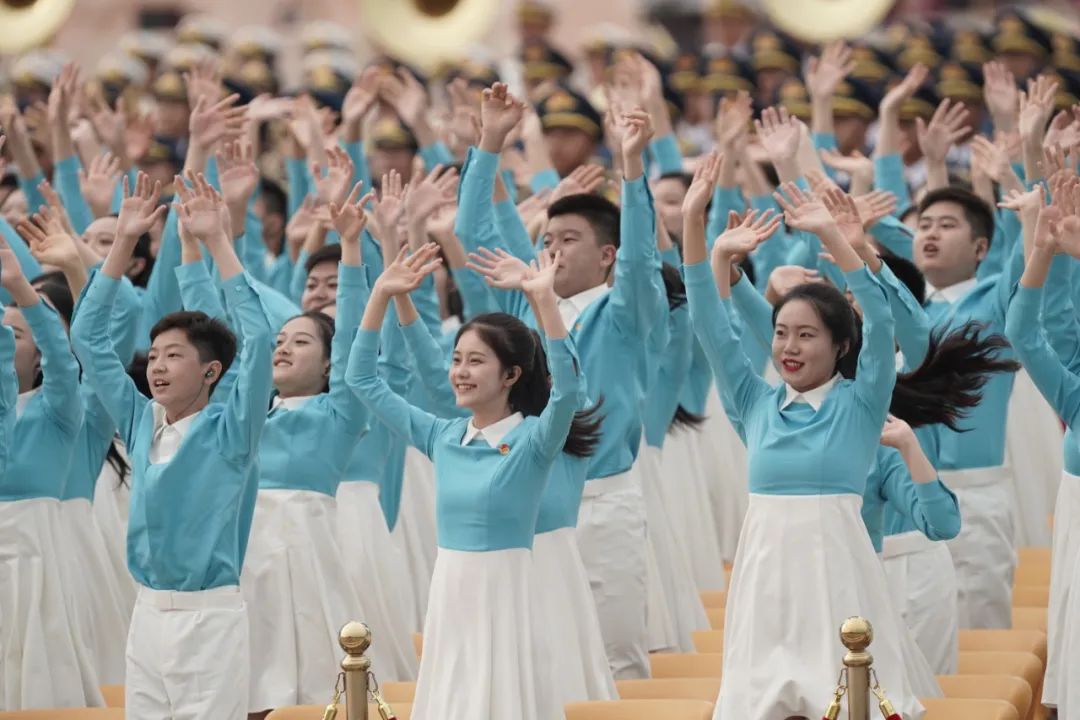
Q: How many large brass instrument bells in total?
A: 3